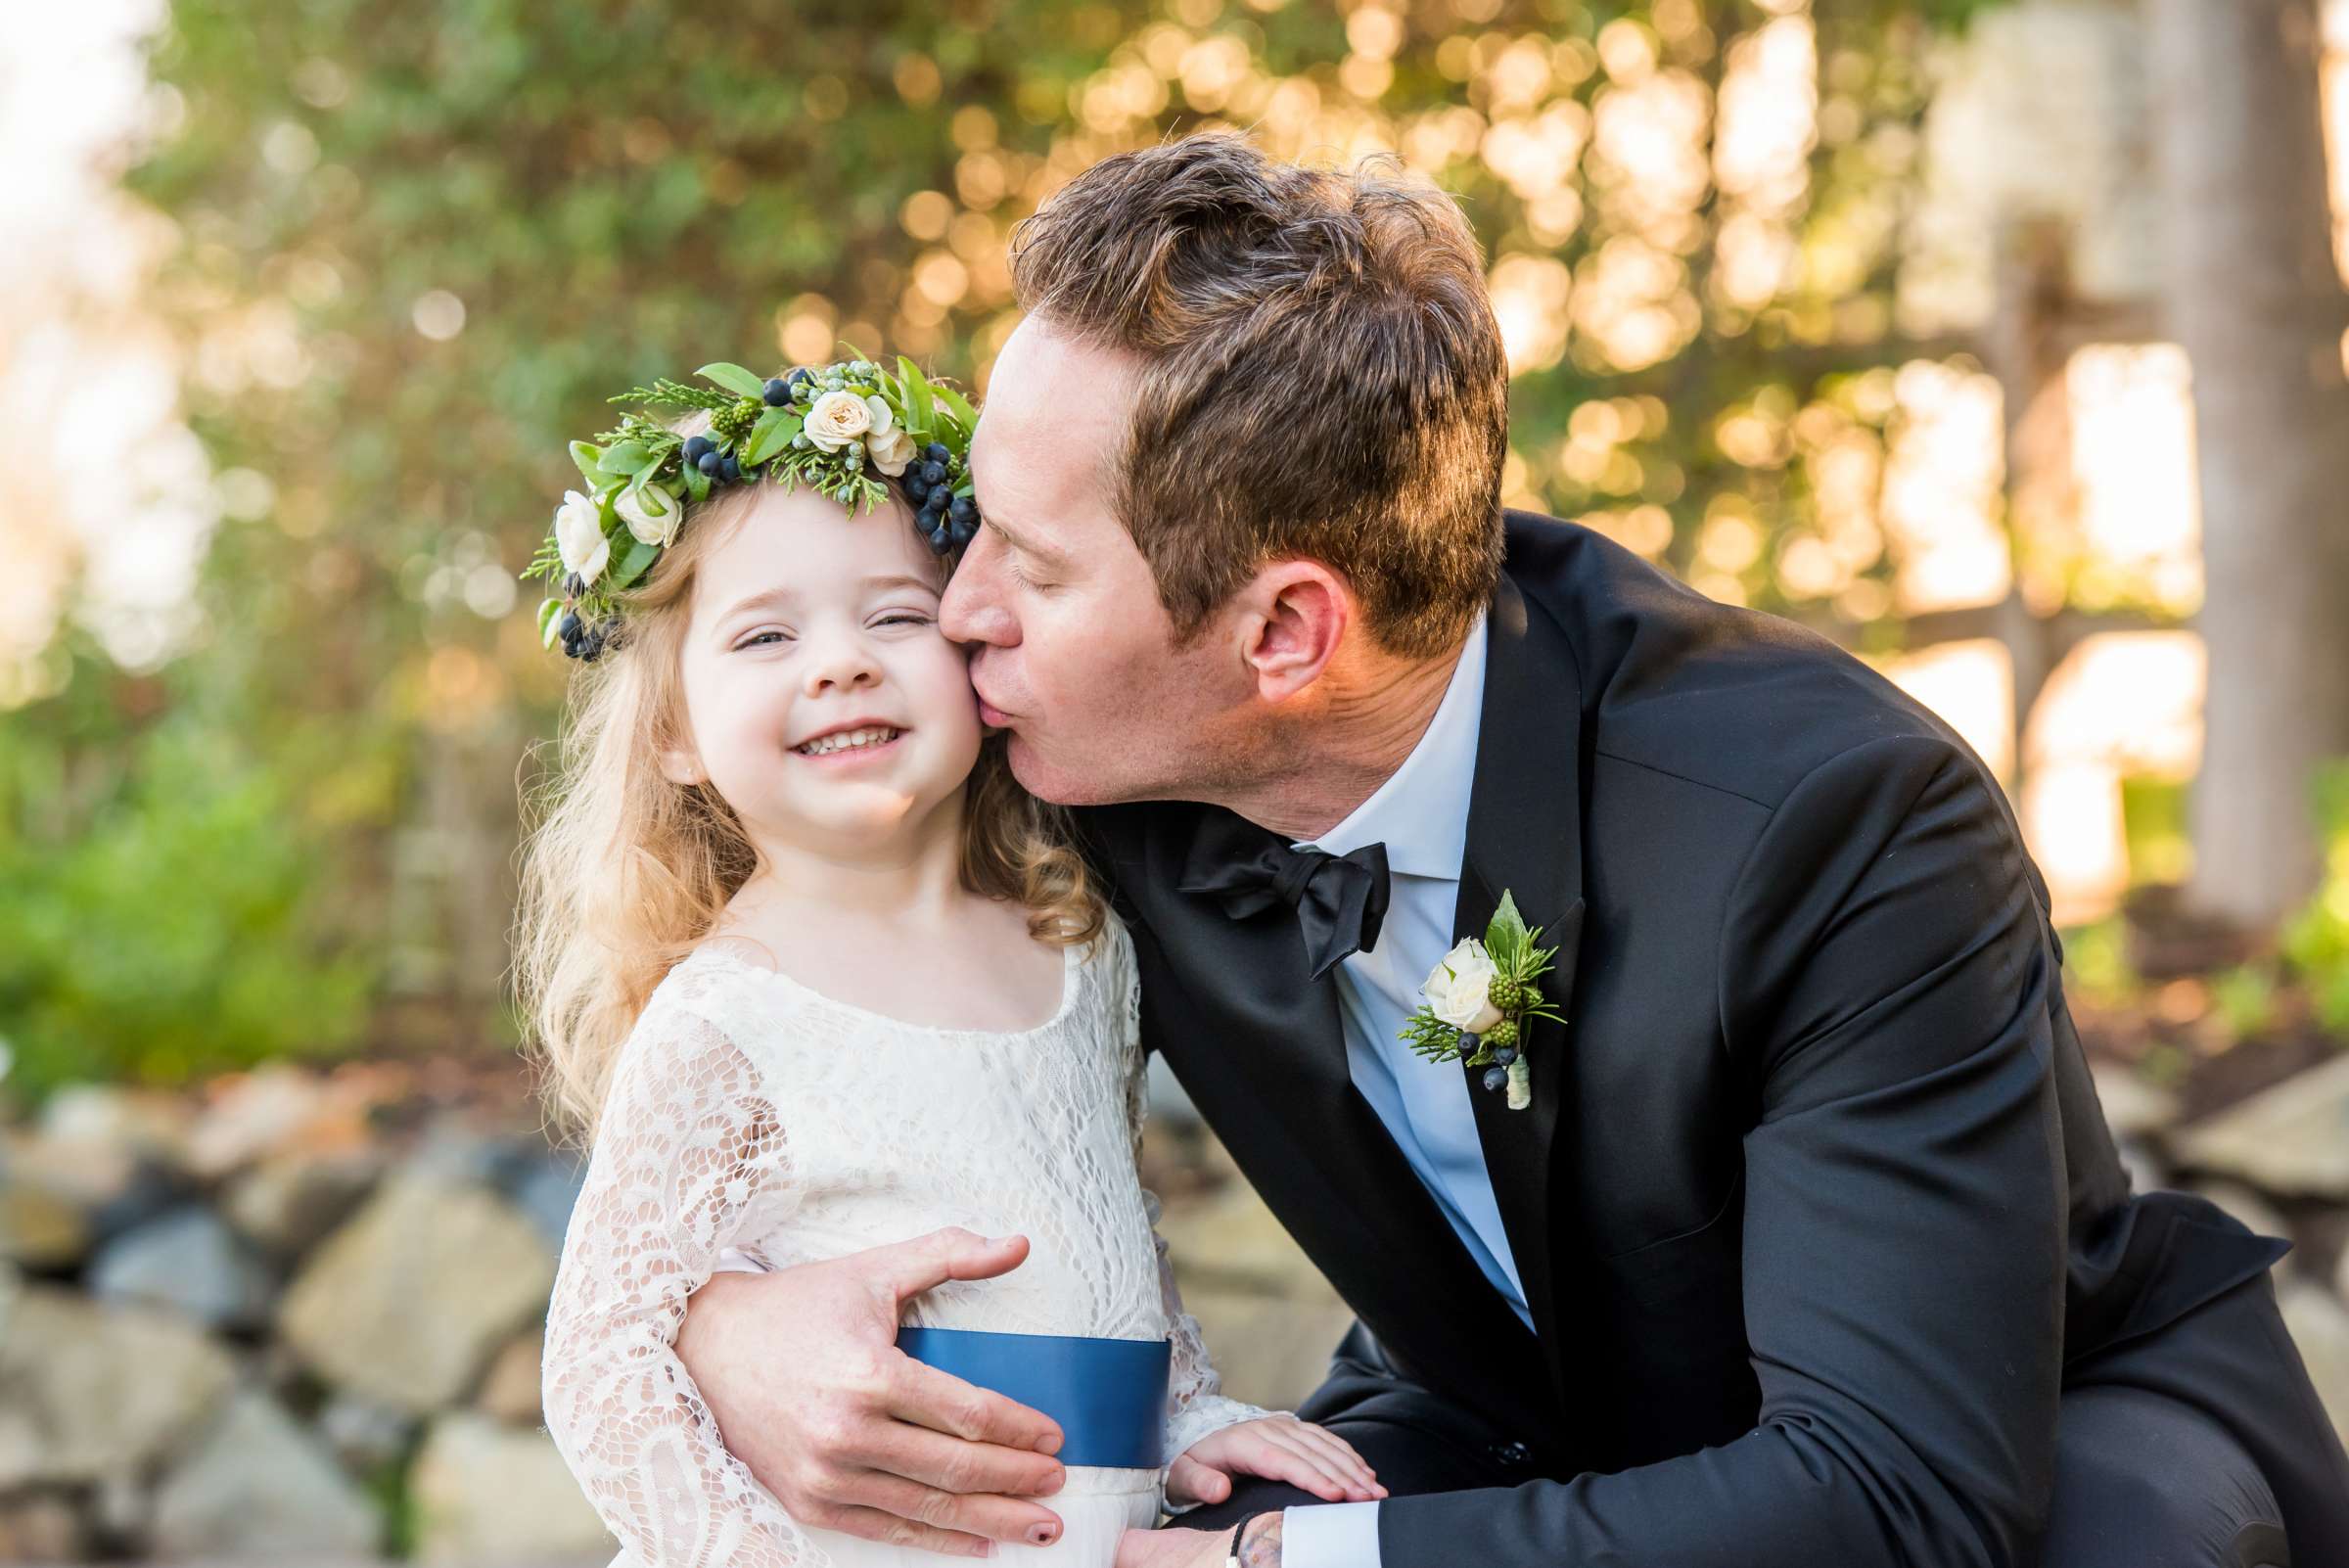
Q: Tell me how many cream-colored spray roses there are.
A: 5